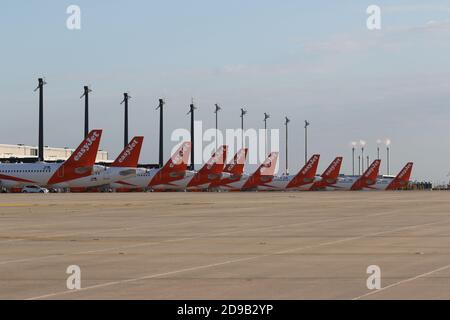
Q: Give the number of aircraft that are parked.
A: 10